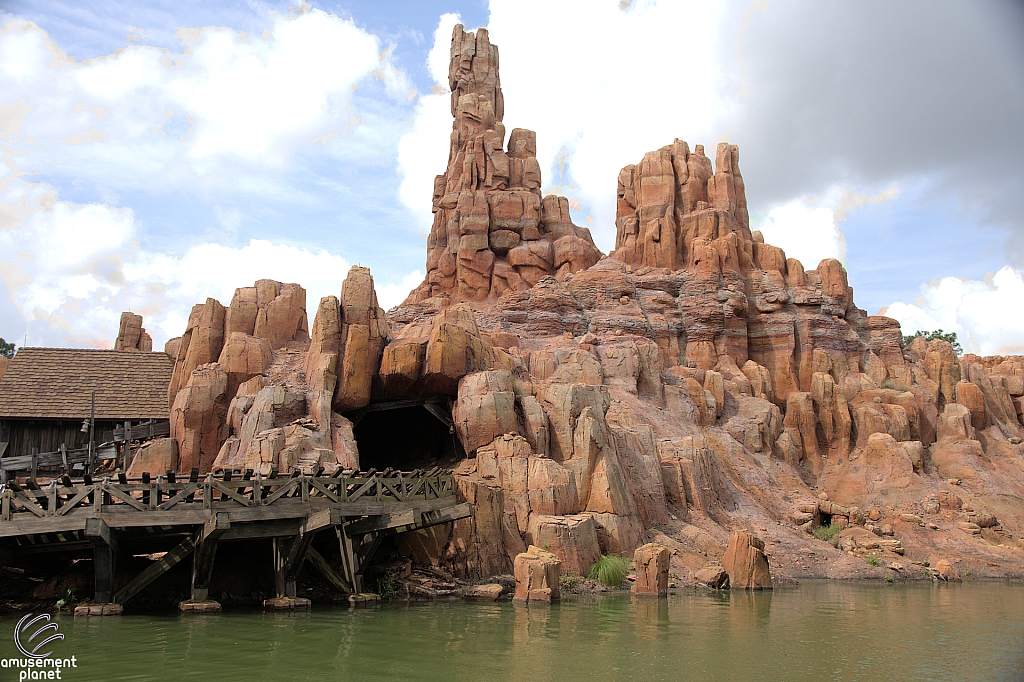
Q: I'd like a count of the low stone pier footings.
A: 4